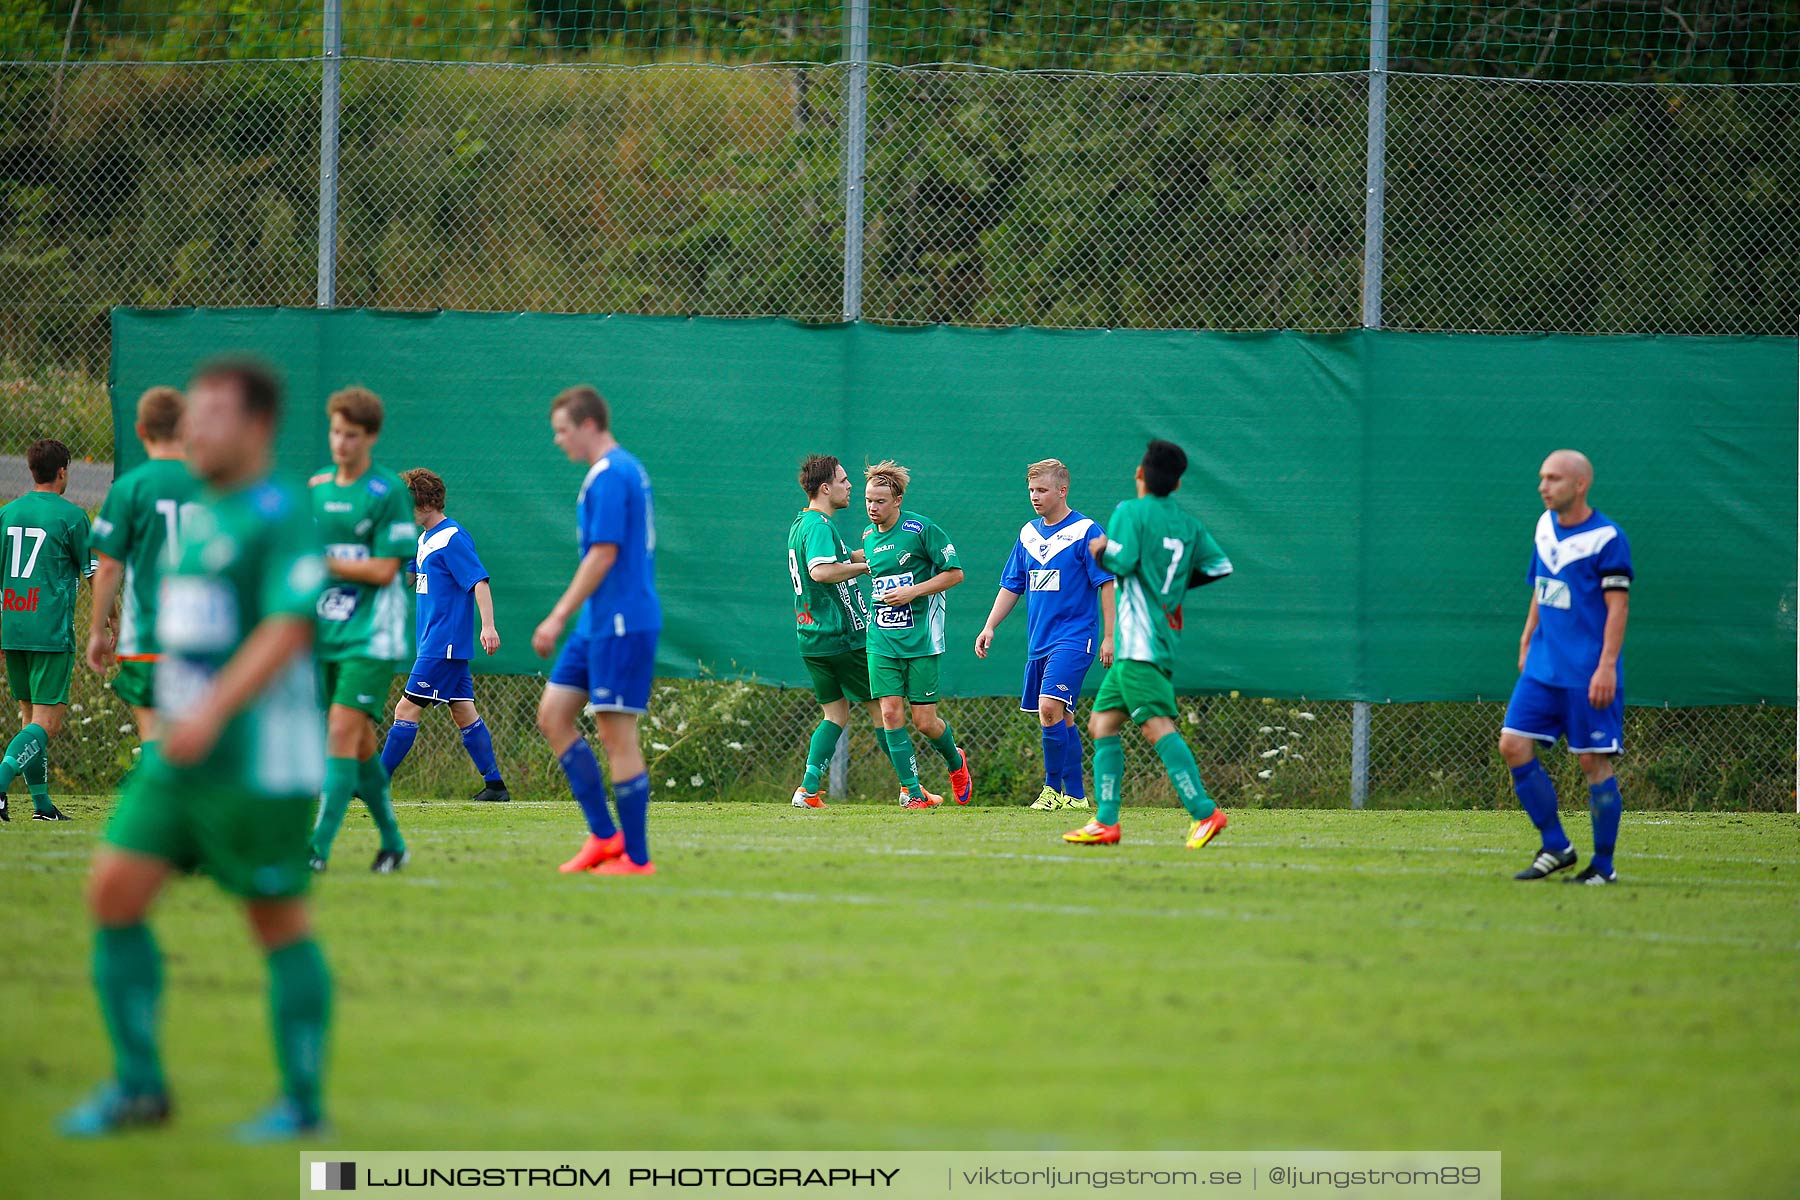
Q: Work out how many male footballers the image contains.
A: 11